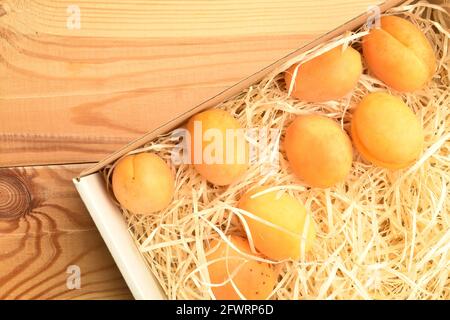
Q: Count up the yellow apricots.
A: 8